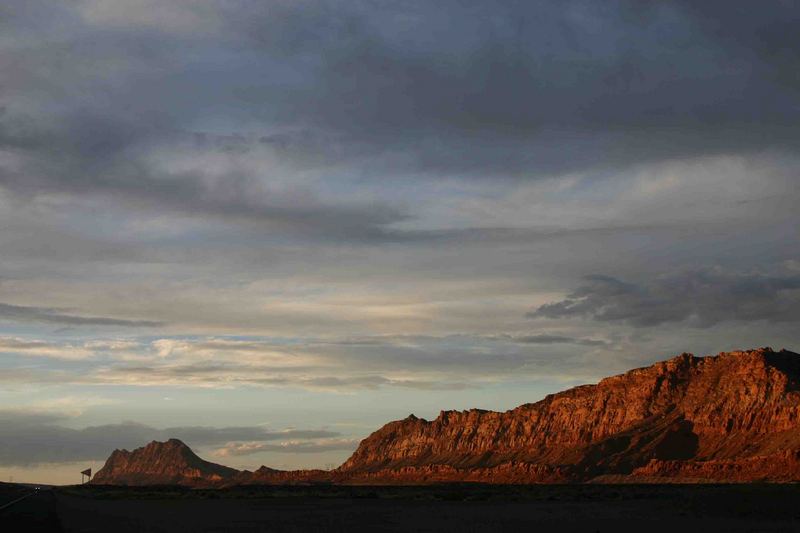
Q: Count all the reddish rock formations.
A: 2